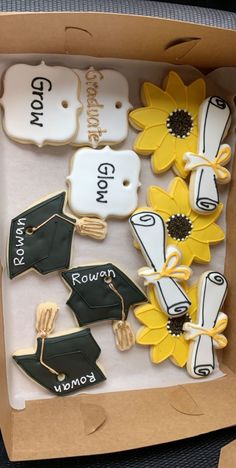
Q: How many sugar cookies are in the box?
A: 12